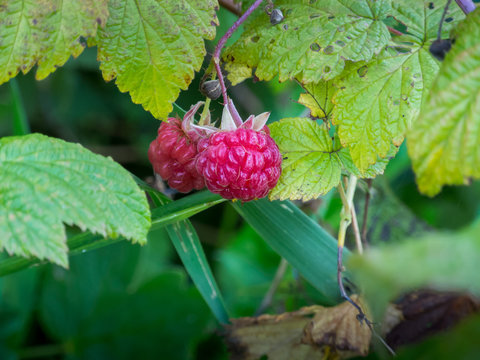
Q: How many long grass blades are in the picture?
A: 3